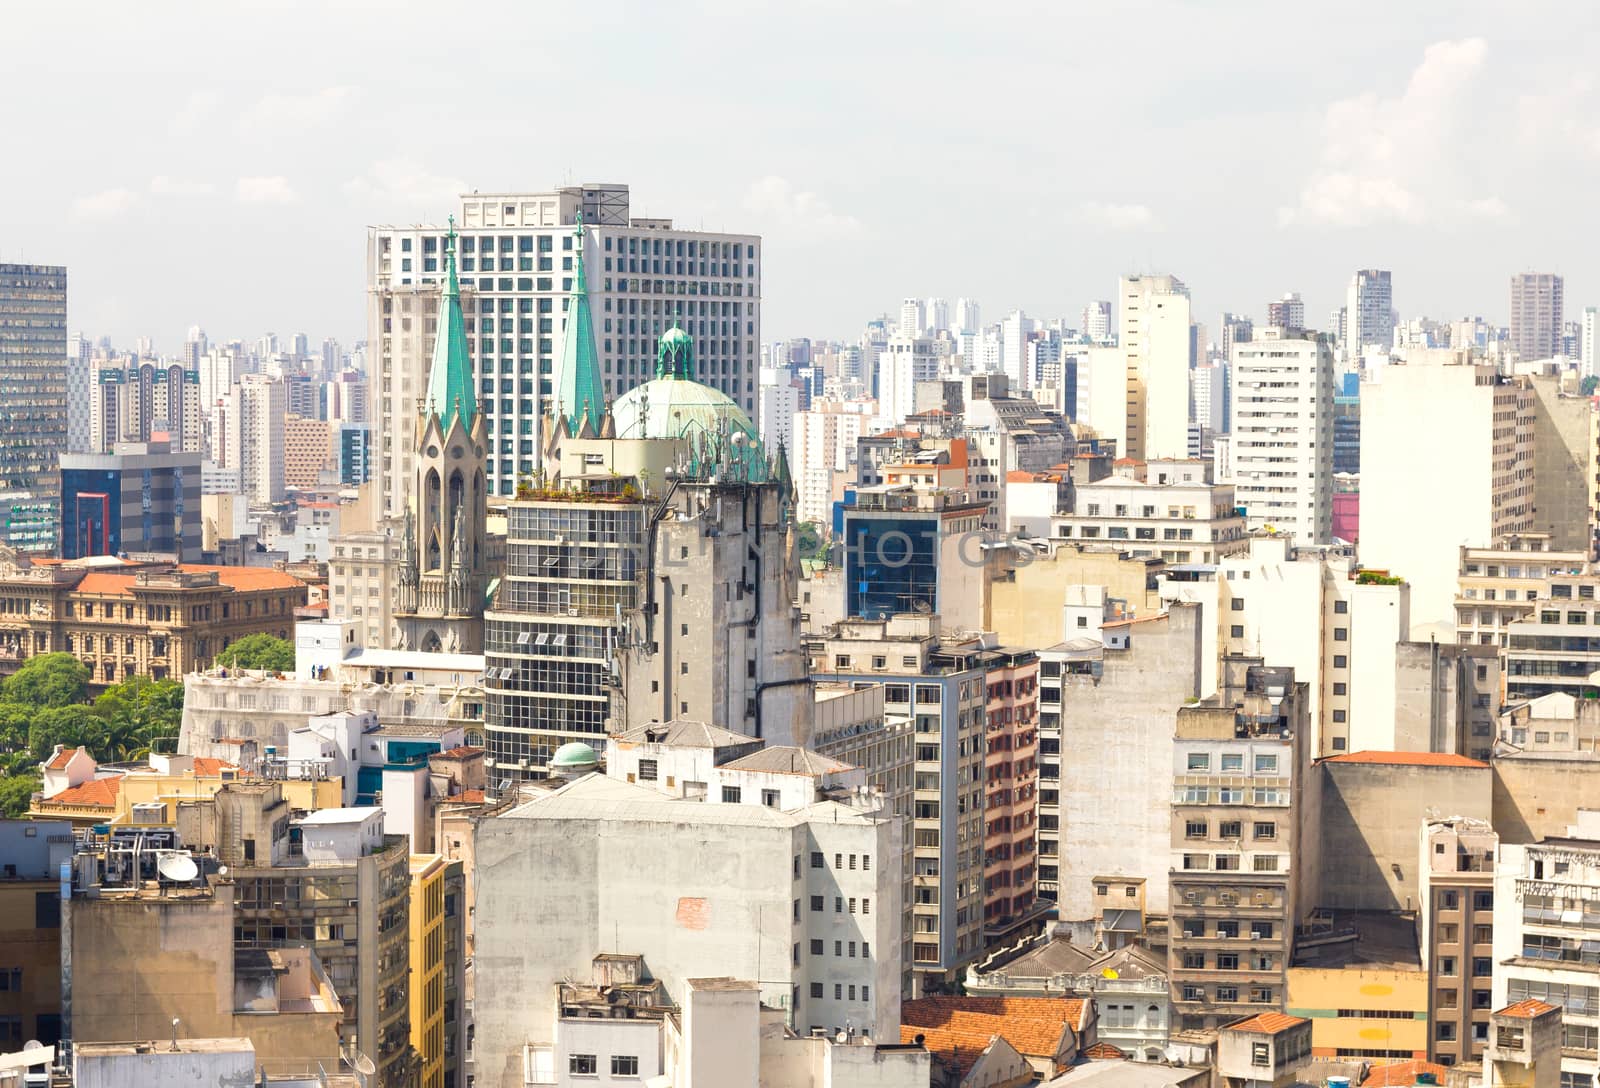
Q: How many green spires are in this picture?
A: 2